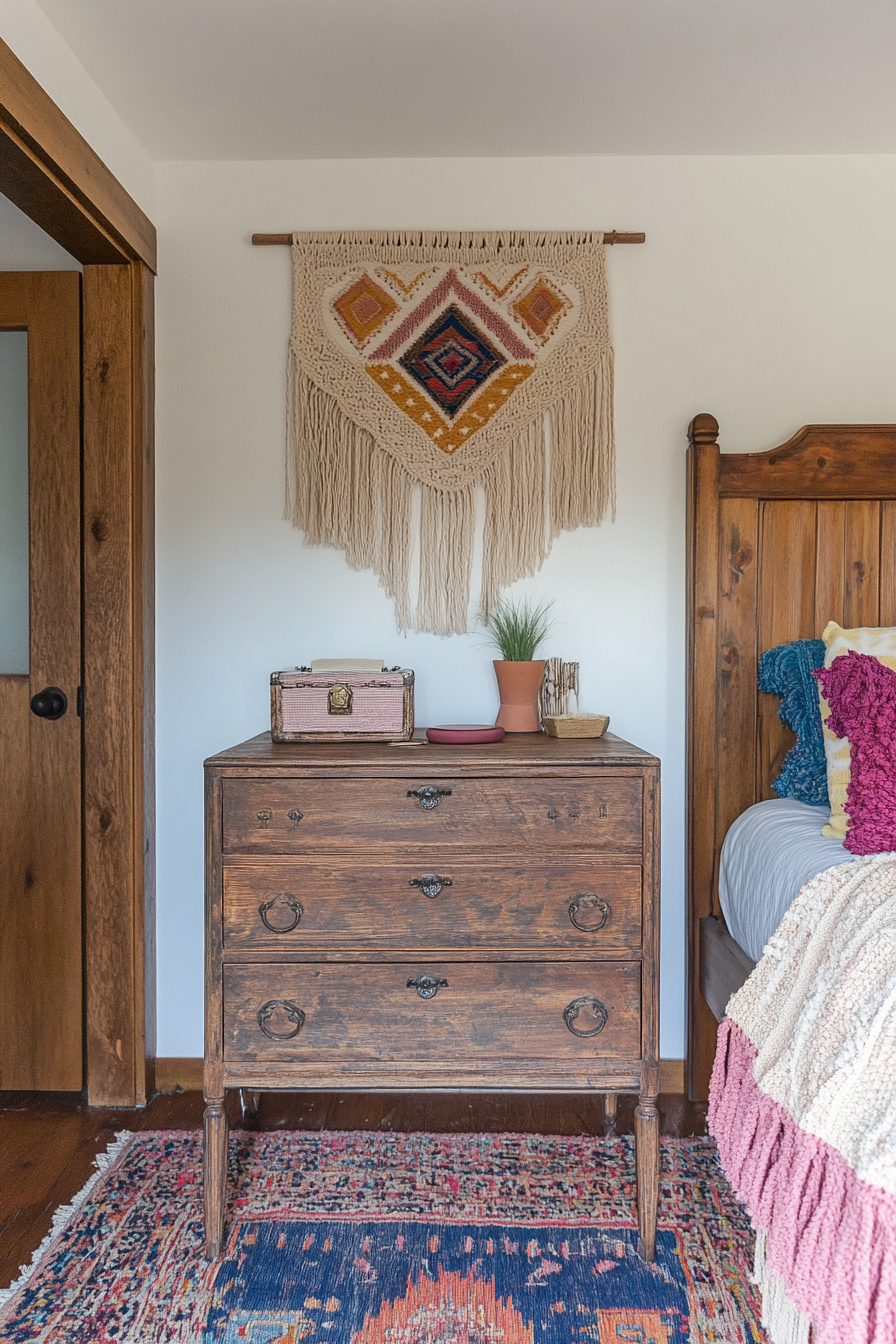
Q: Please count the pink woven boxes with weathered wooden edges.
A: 1